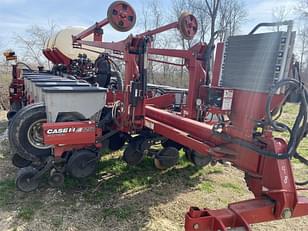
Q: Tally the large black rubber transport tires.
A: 1